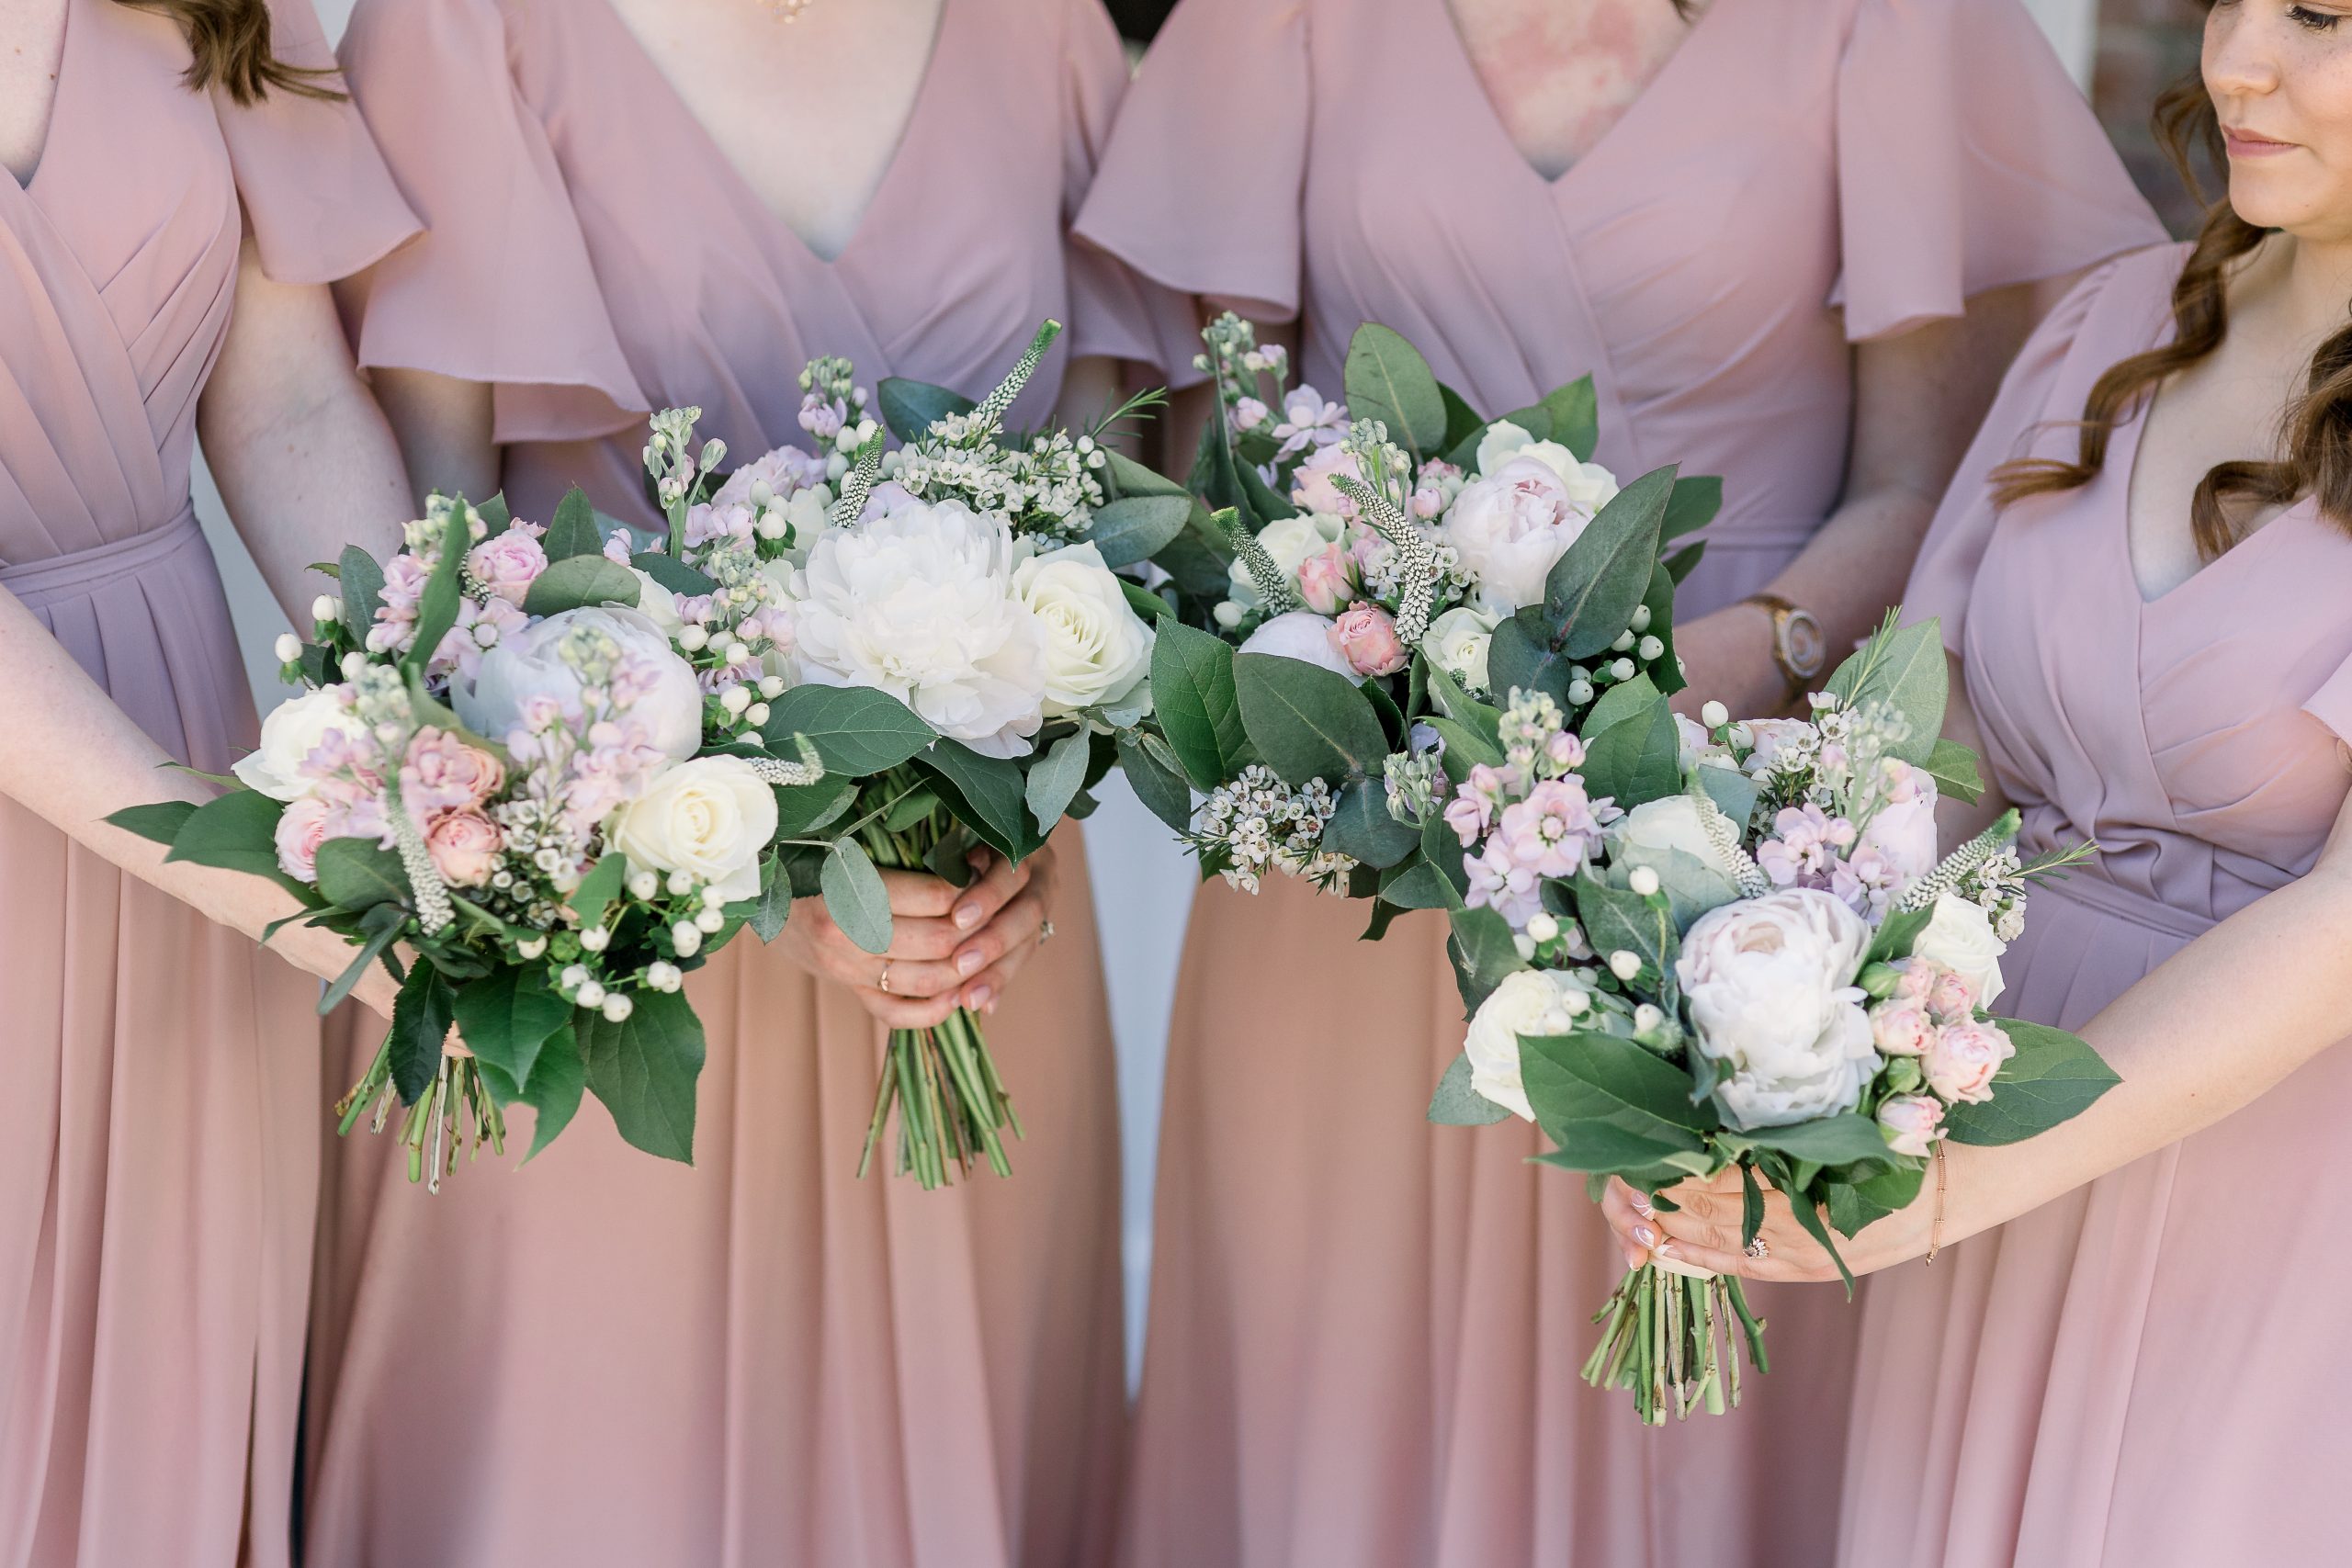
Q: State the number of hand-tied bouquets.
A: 4